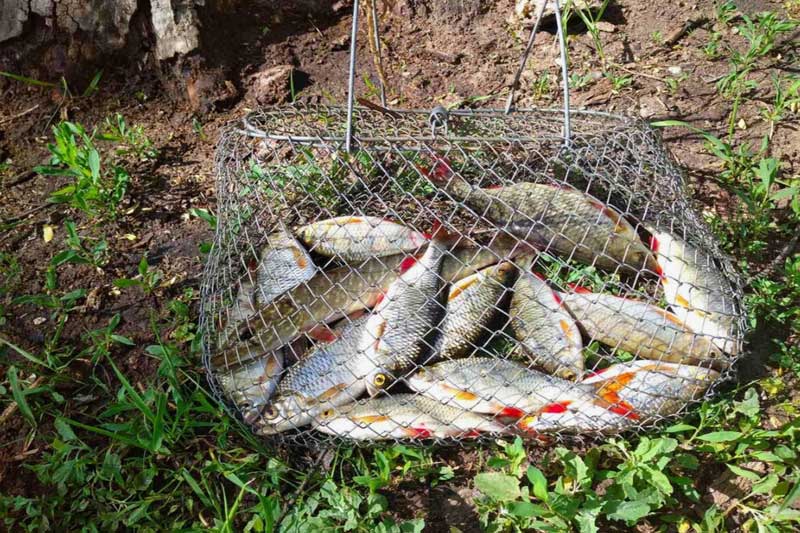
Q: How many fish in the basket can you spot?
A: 14